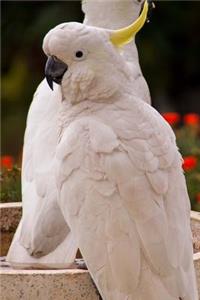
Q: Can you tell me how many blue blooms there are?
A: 0